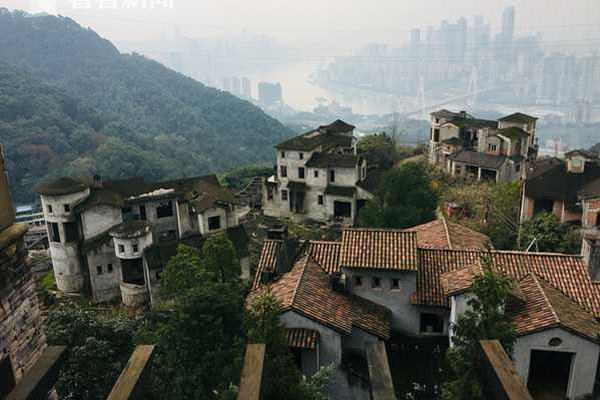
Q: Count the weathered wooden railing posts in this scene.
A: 5